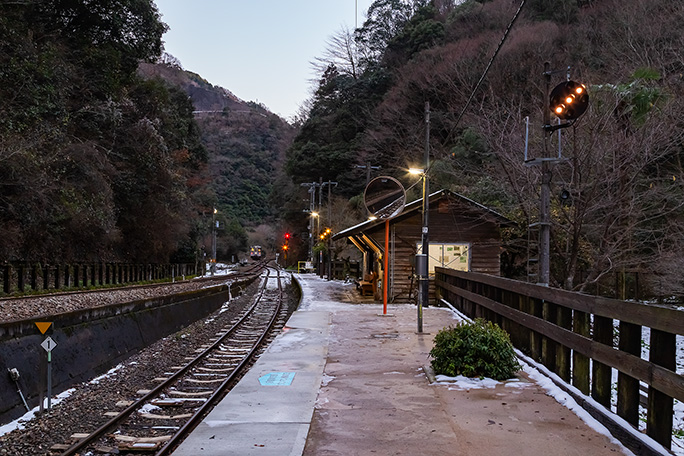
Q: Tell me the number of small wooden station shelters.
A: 1